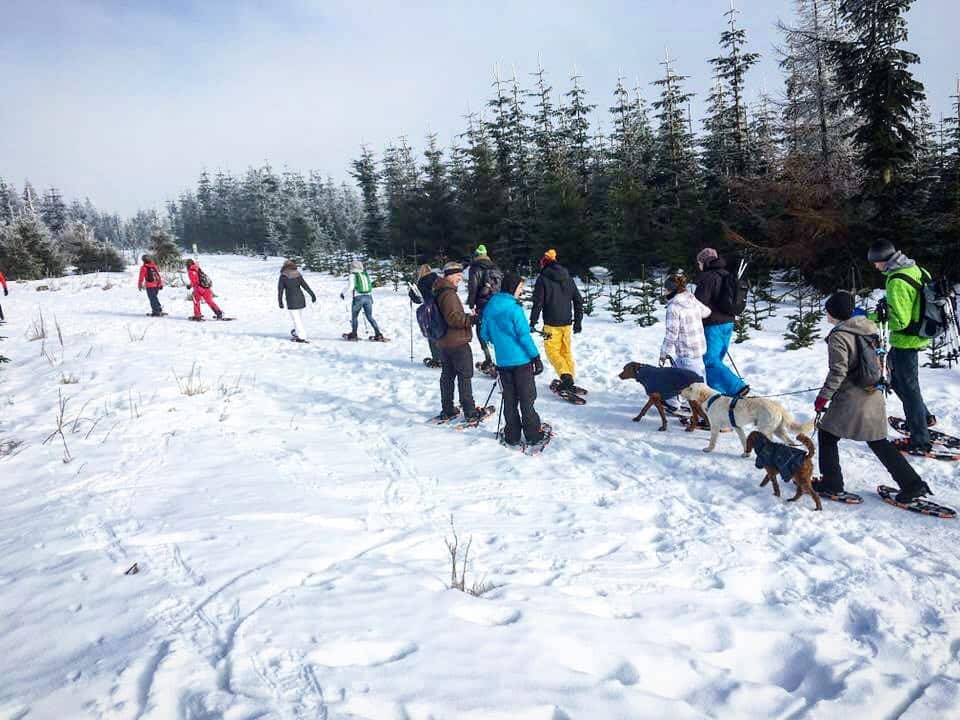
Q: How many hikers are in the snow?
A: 14